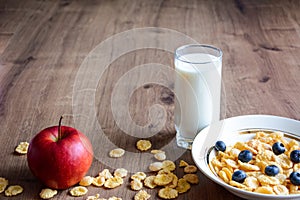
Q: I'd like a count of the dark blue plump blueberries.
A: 7